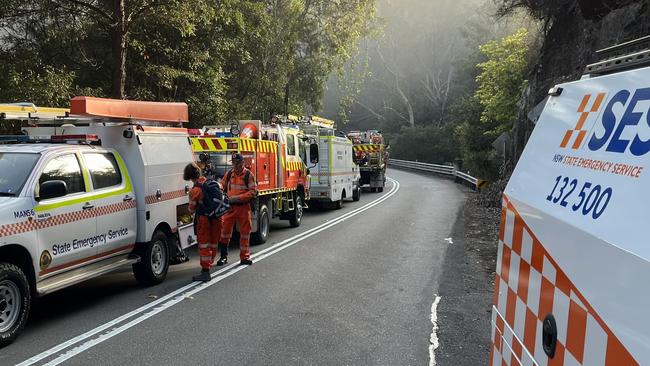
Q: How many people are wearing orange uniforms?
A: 2